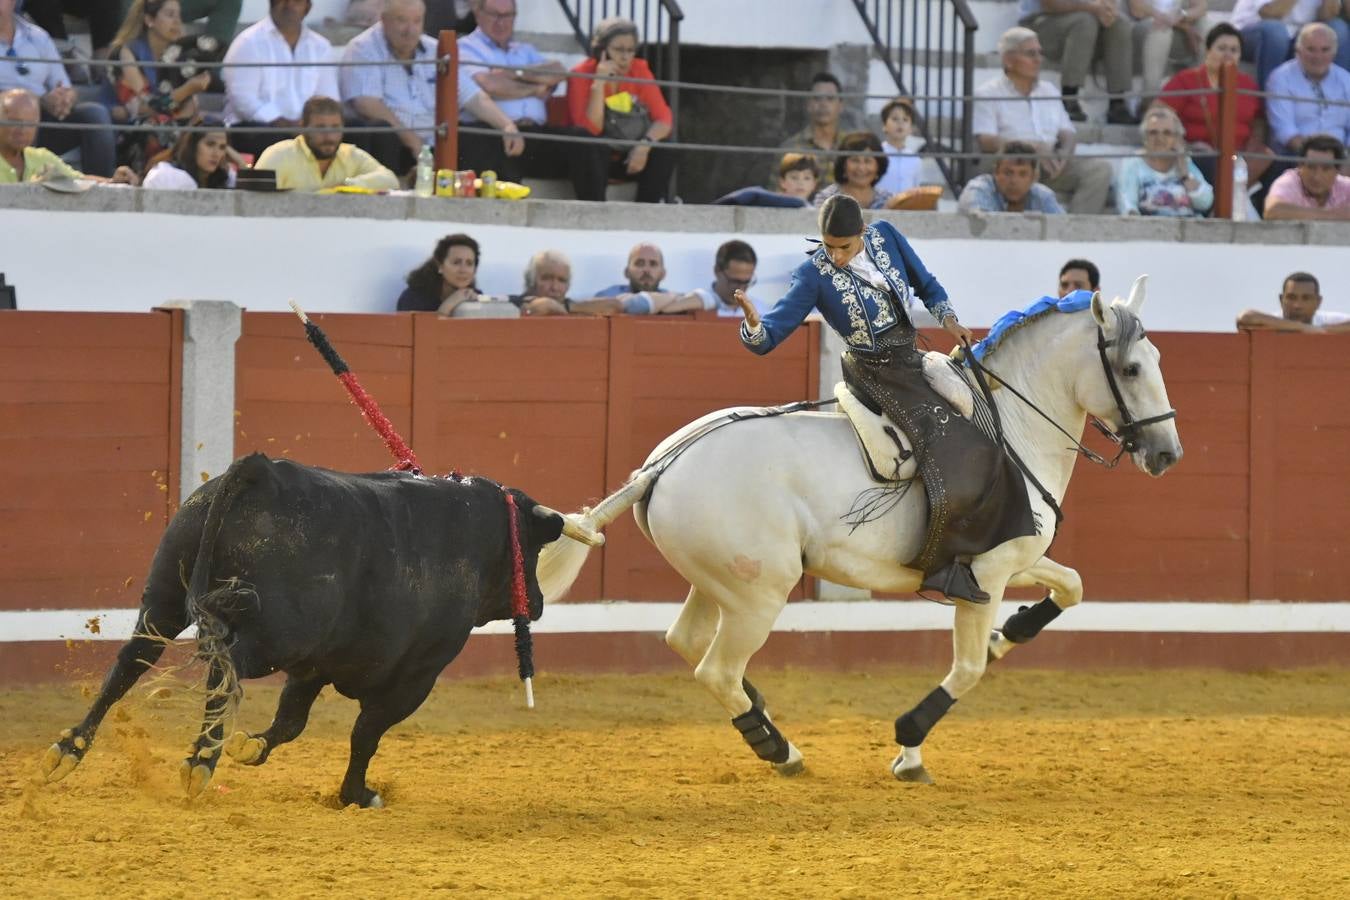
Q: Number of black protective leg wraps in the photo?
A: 4